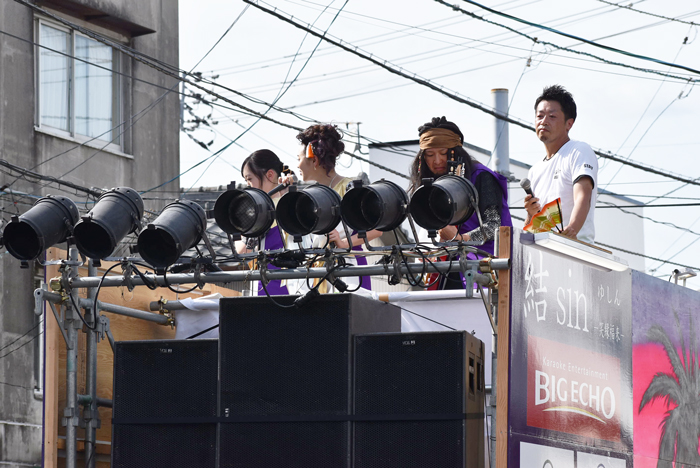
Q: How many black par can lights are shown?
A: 7